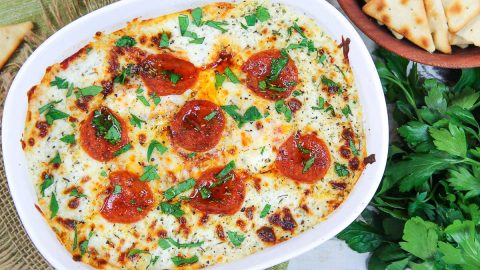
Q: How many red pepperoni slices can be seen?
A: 7